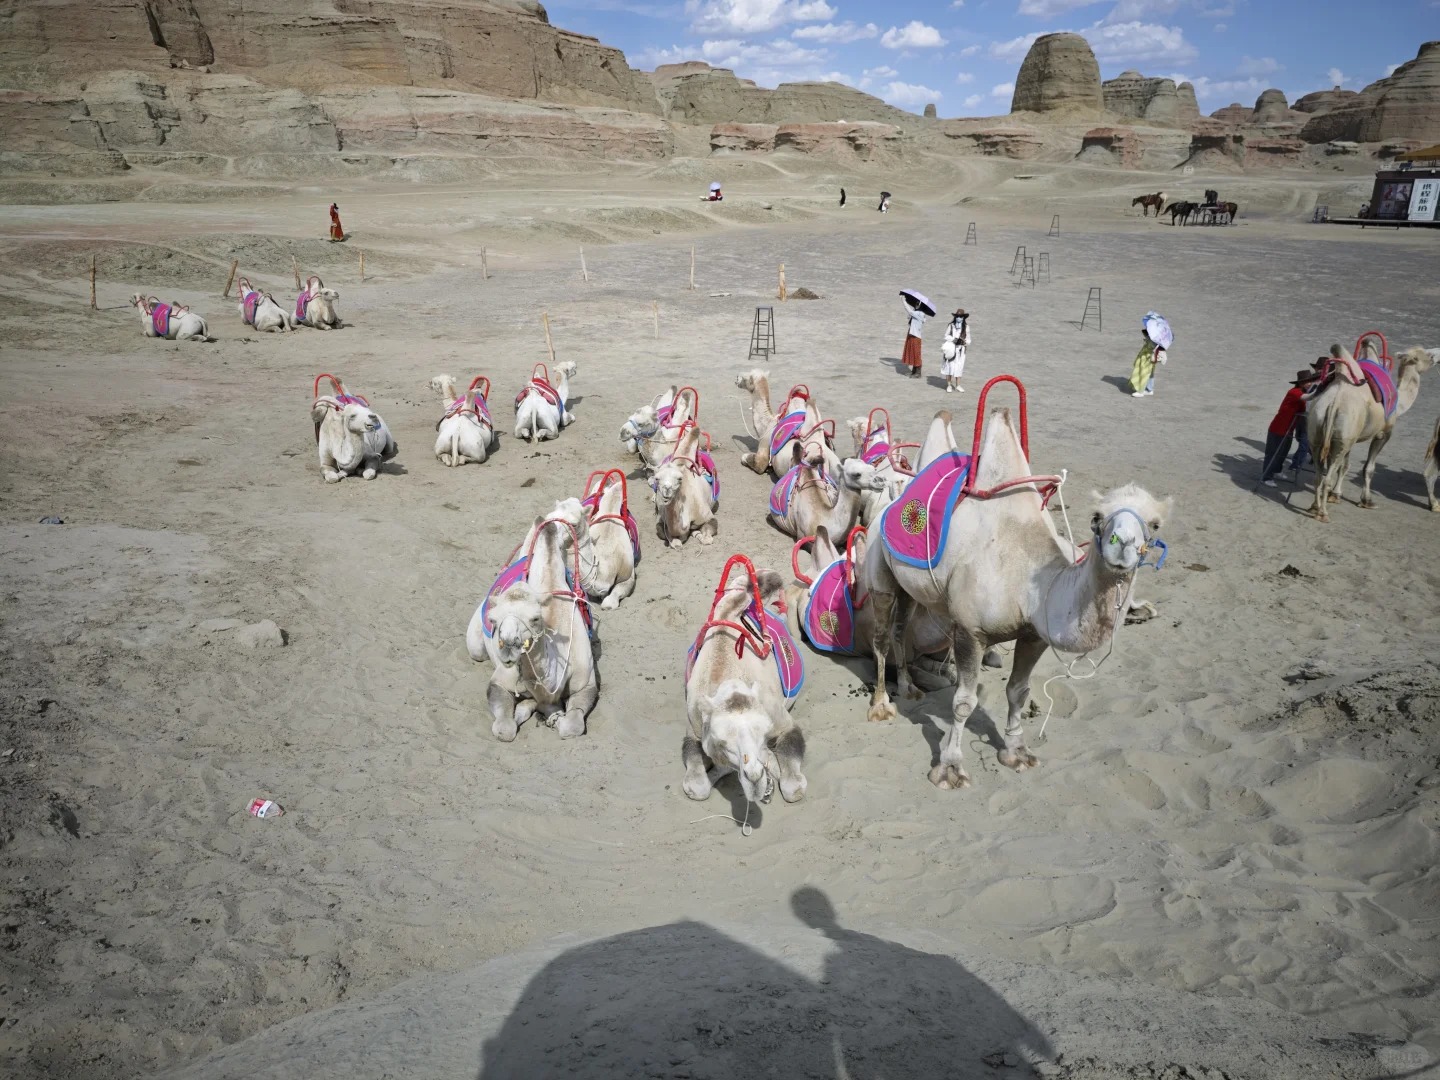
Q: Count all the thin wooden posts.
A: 10